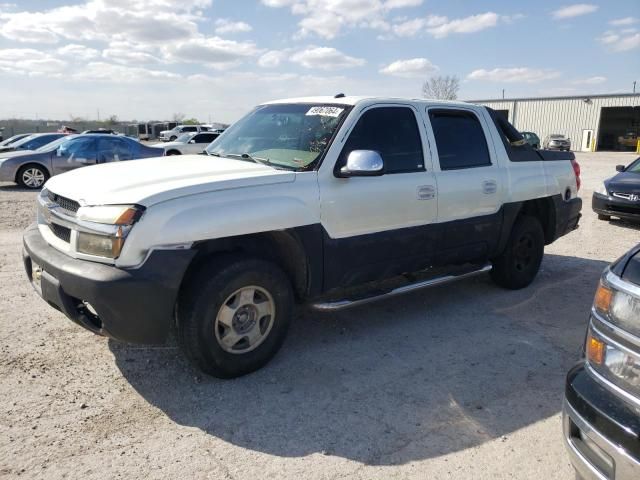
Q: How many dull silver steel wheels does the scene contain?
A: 1